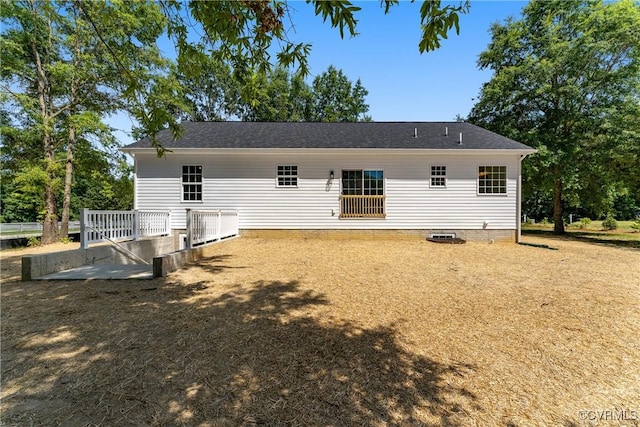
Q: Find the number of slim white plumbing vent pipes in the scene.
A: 3